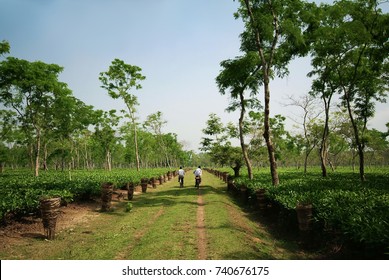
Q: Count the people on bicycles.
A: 2